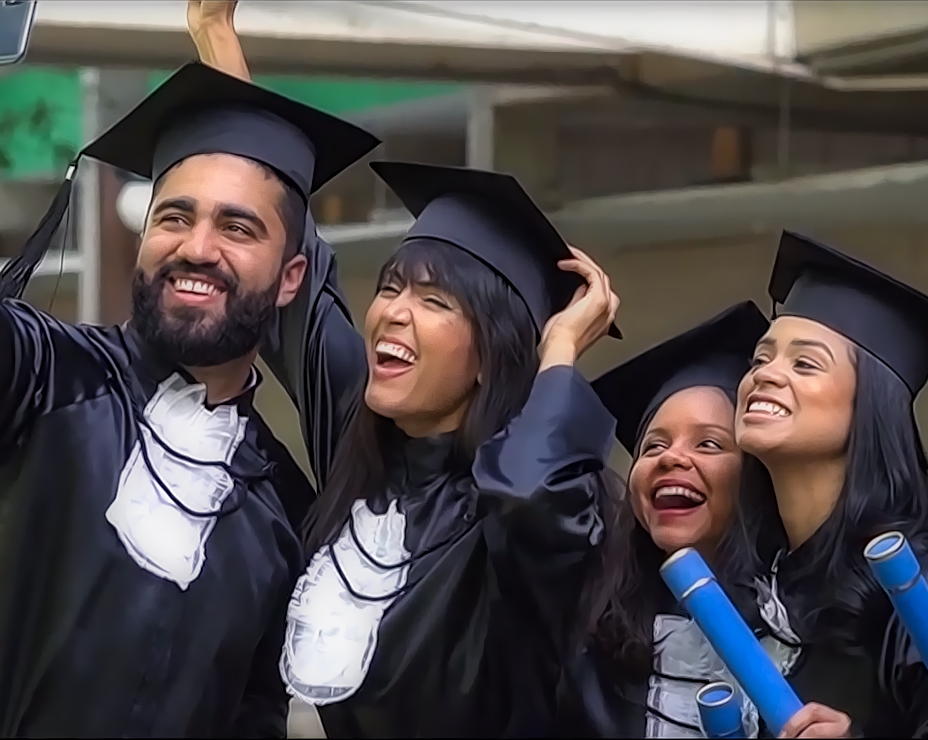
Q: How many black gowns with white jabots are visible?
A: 4